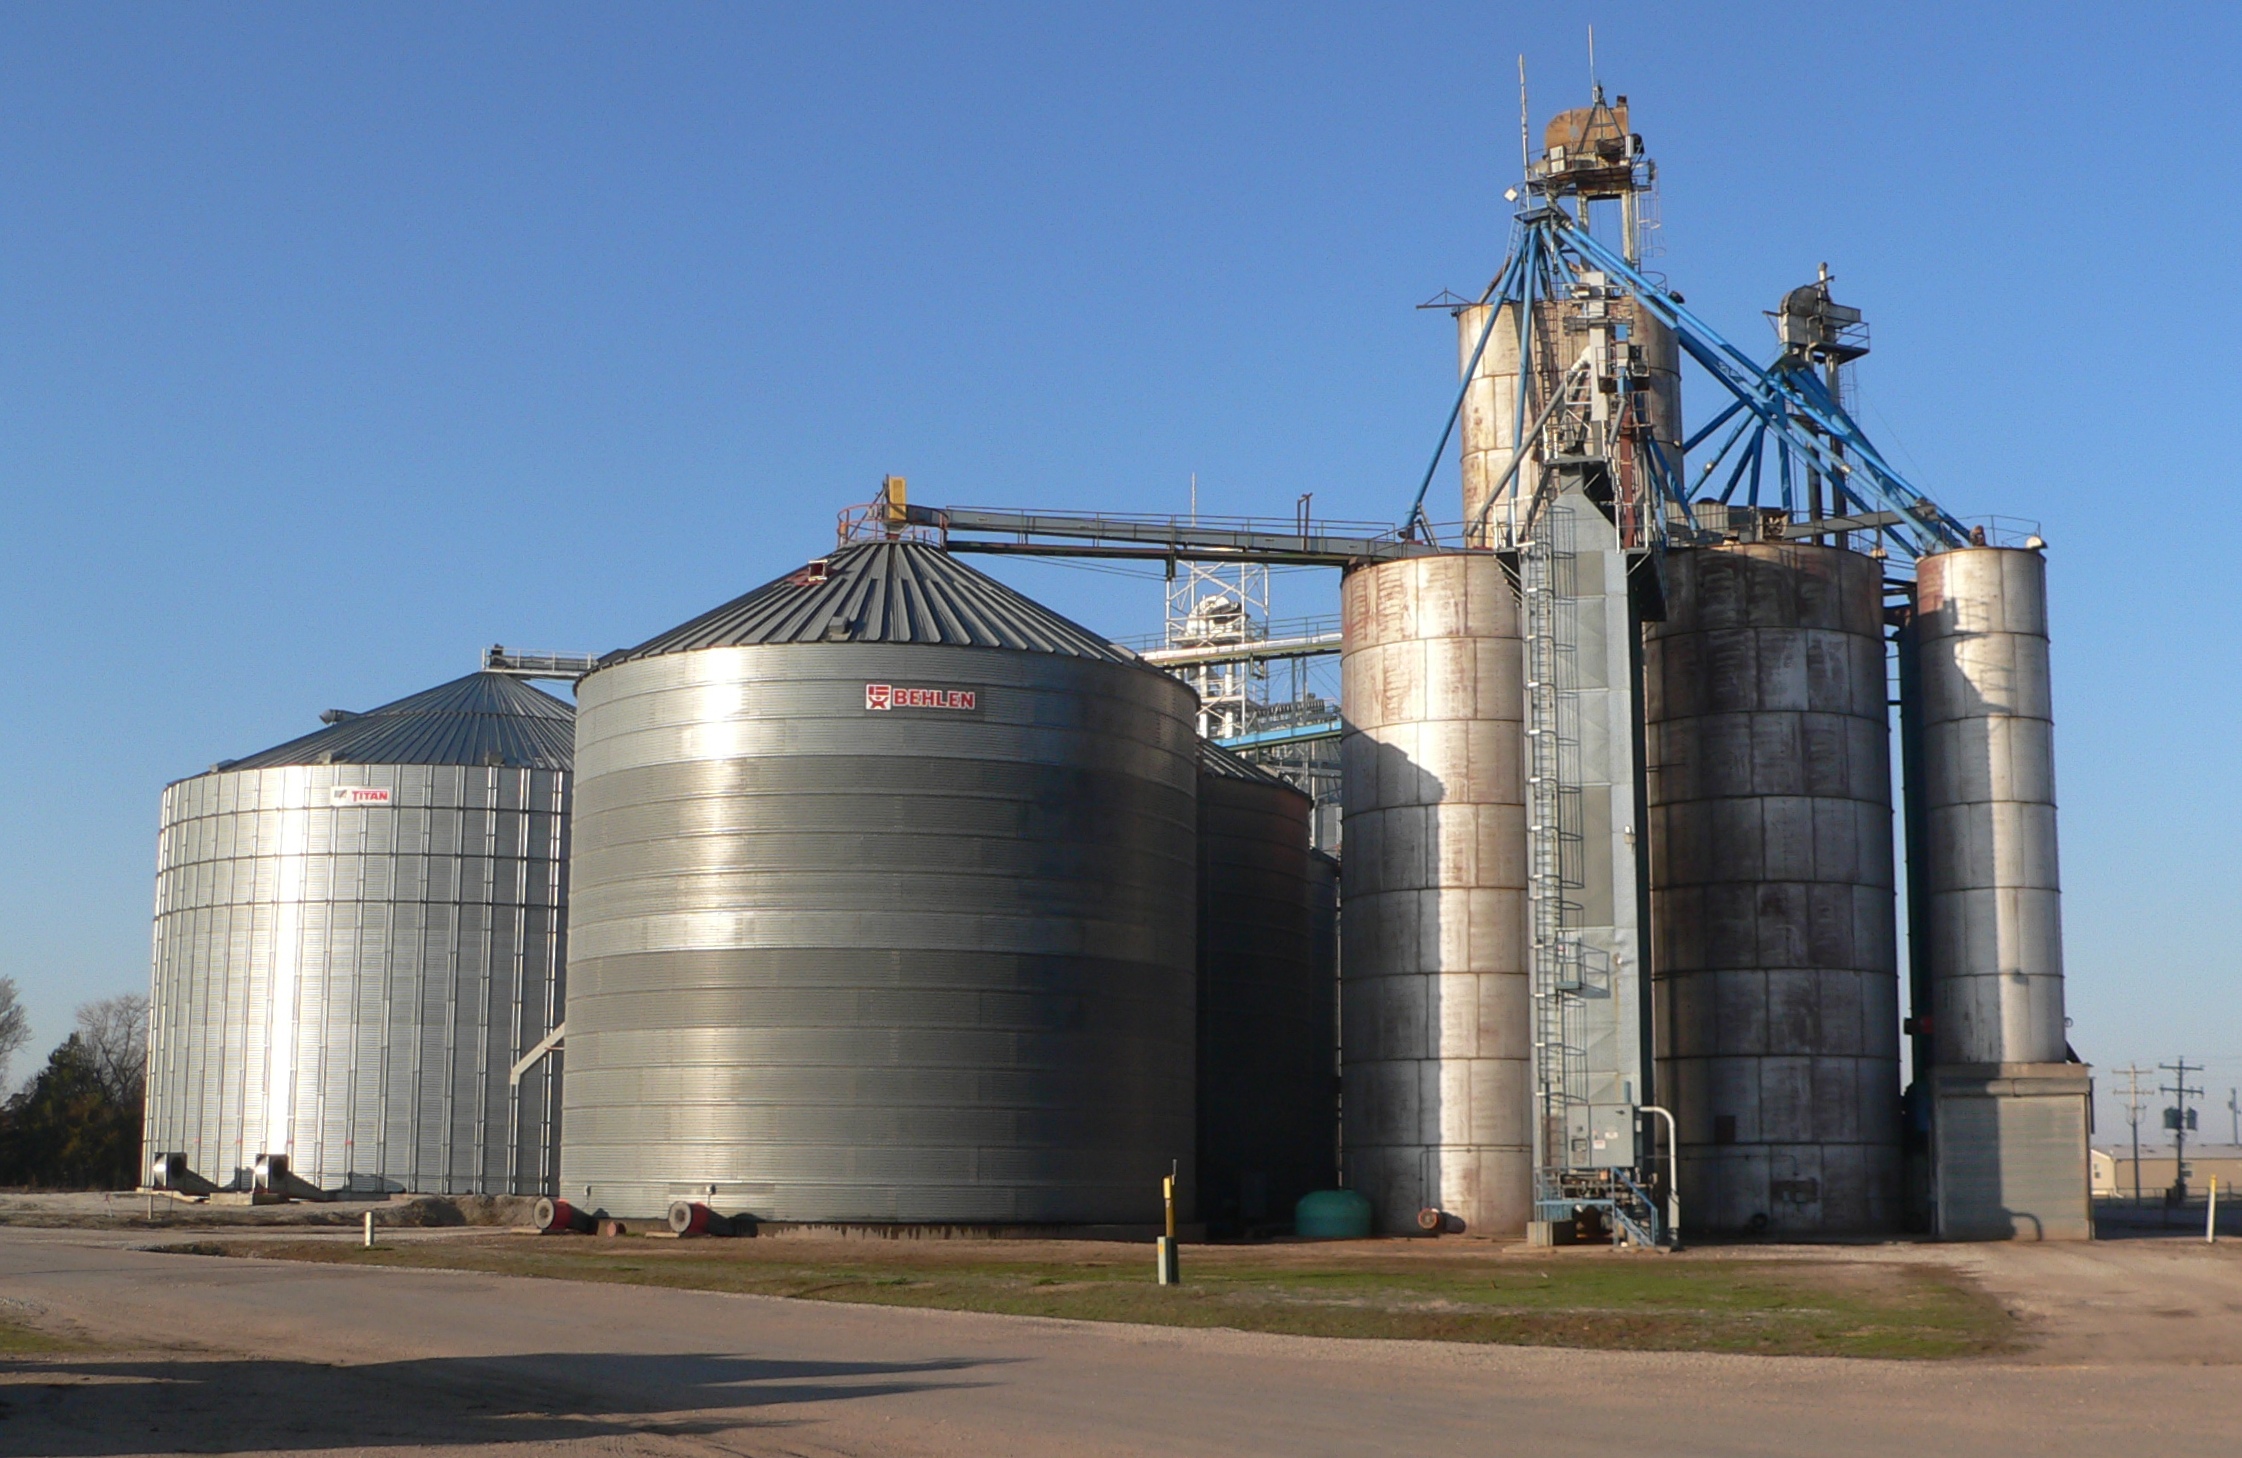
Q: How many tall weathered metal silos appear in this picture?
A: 4